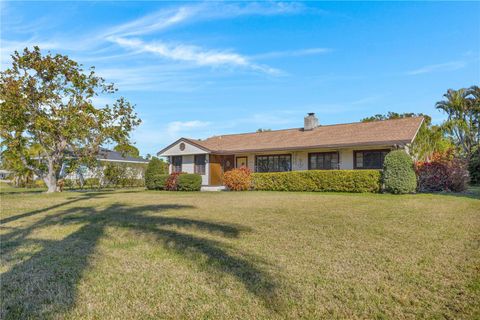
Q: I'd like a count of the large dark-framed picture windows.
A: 3